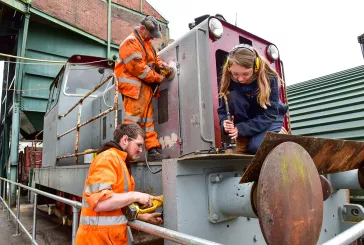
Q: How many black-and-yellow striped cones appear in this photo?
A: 0